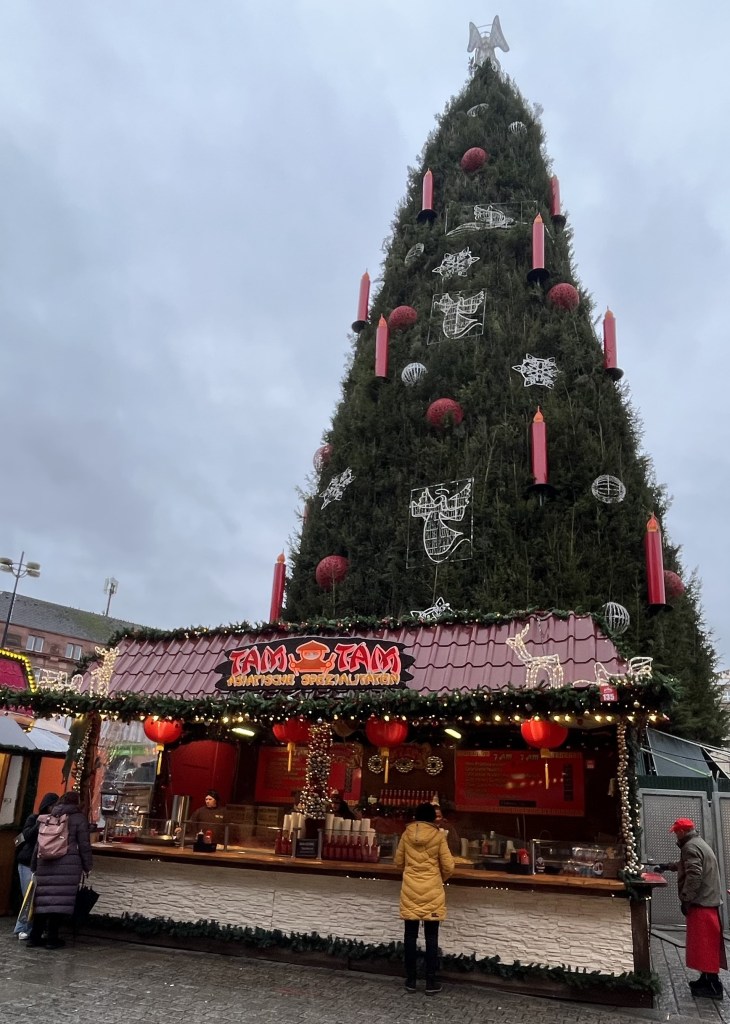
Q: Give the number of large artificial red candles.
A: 9